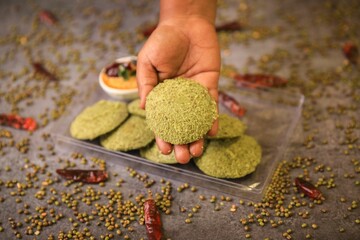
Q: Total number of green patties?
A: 7